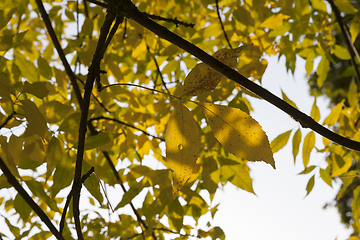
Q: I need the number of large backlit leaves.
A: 3